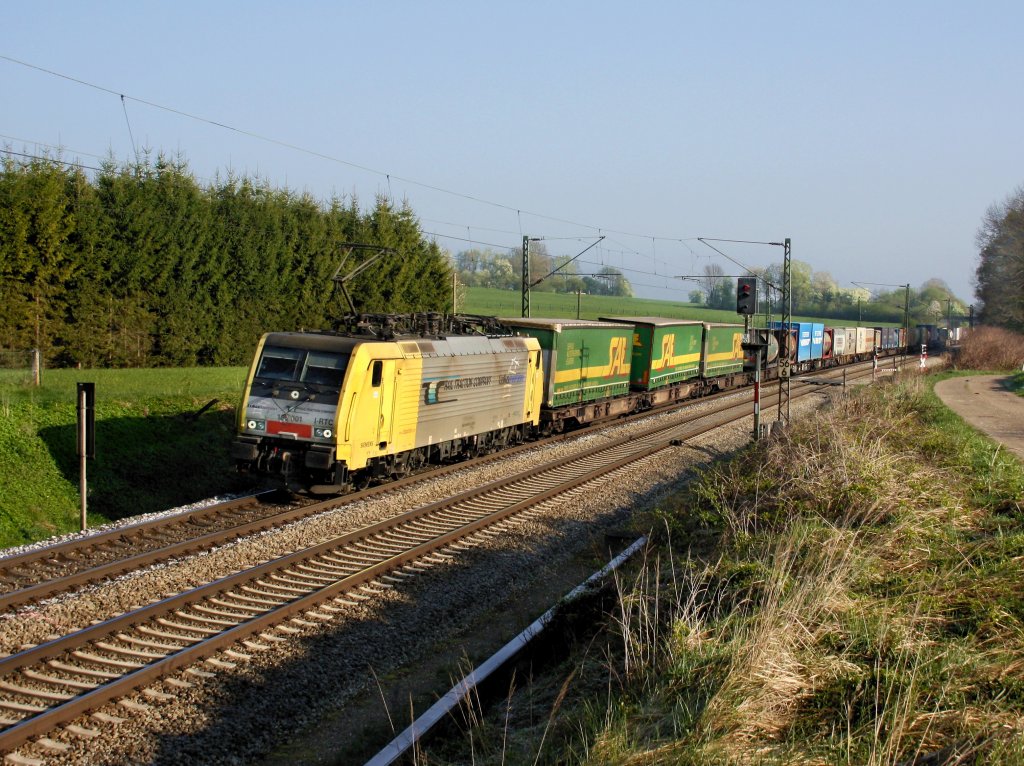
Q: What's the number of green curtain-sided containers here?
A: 3